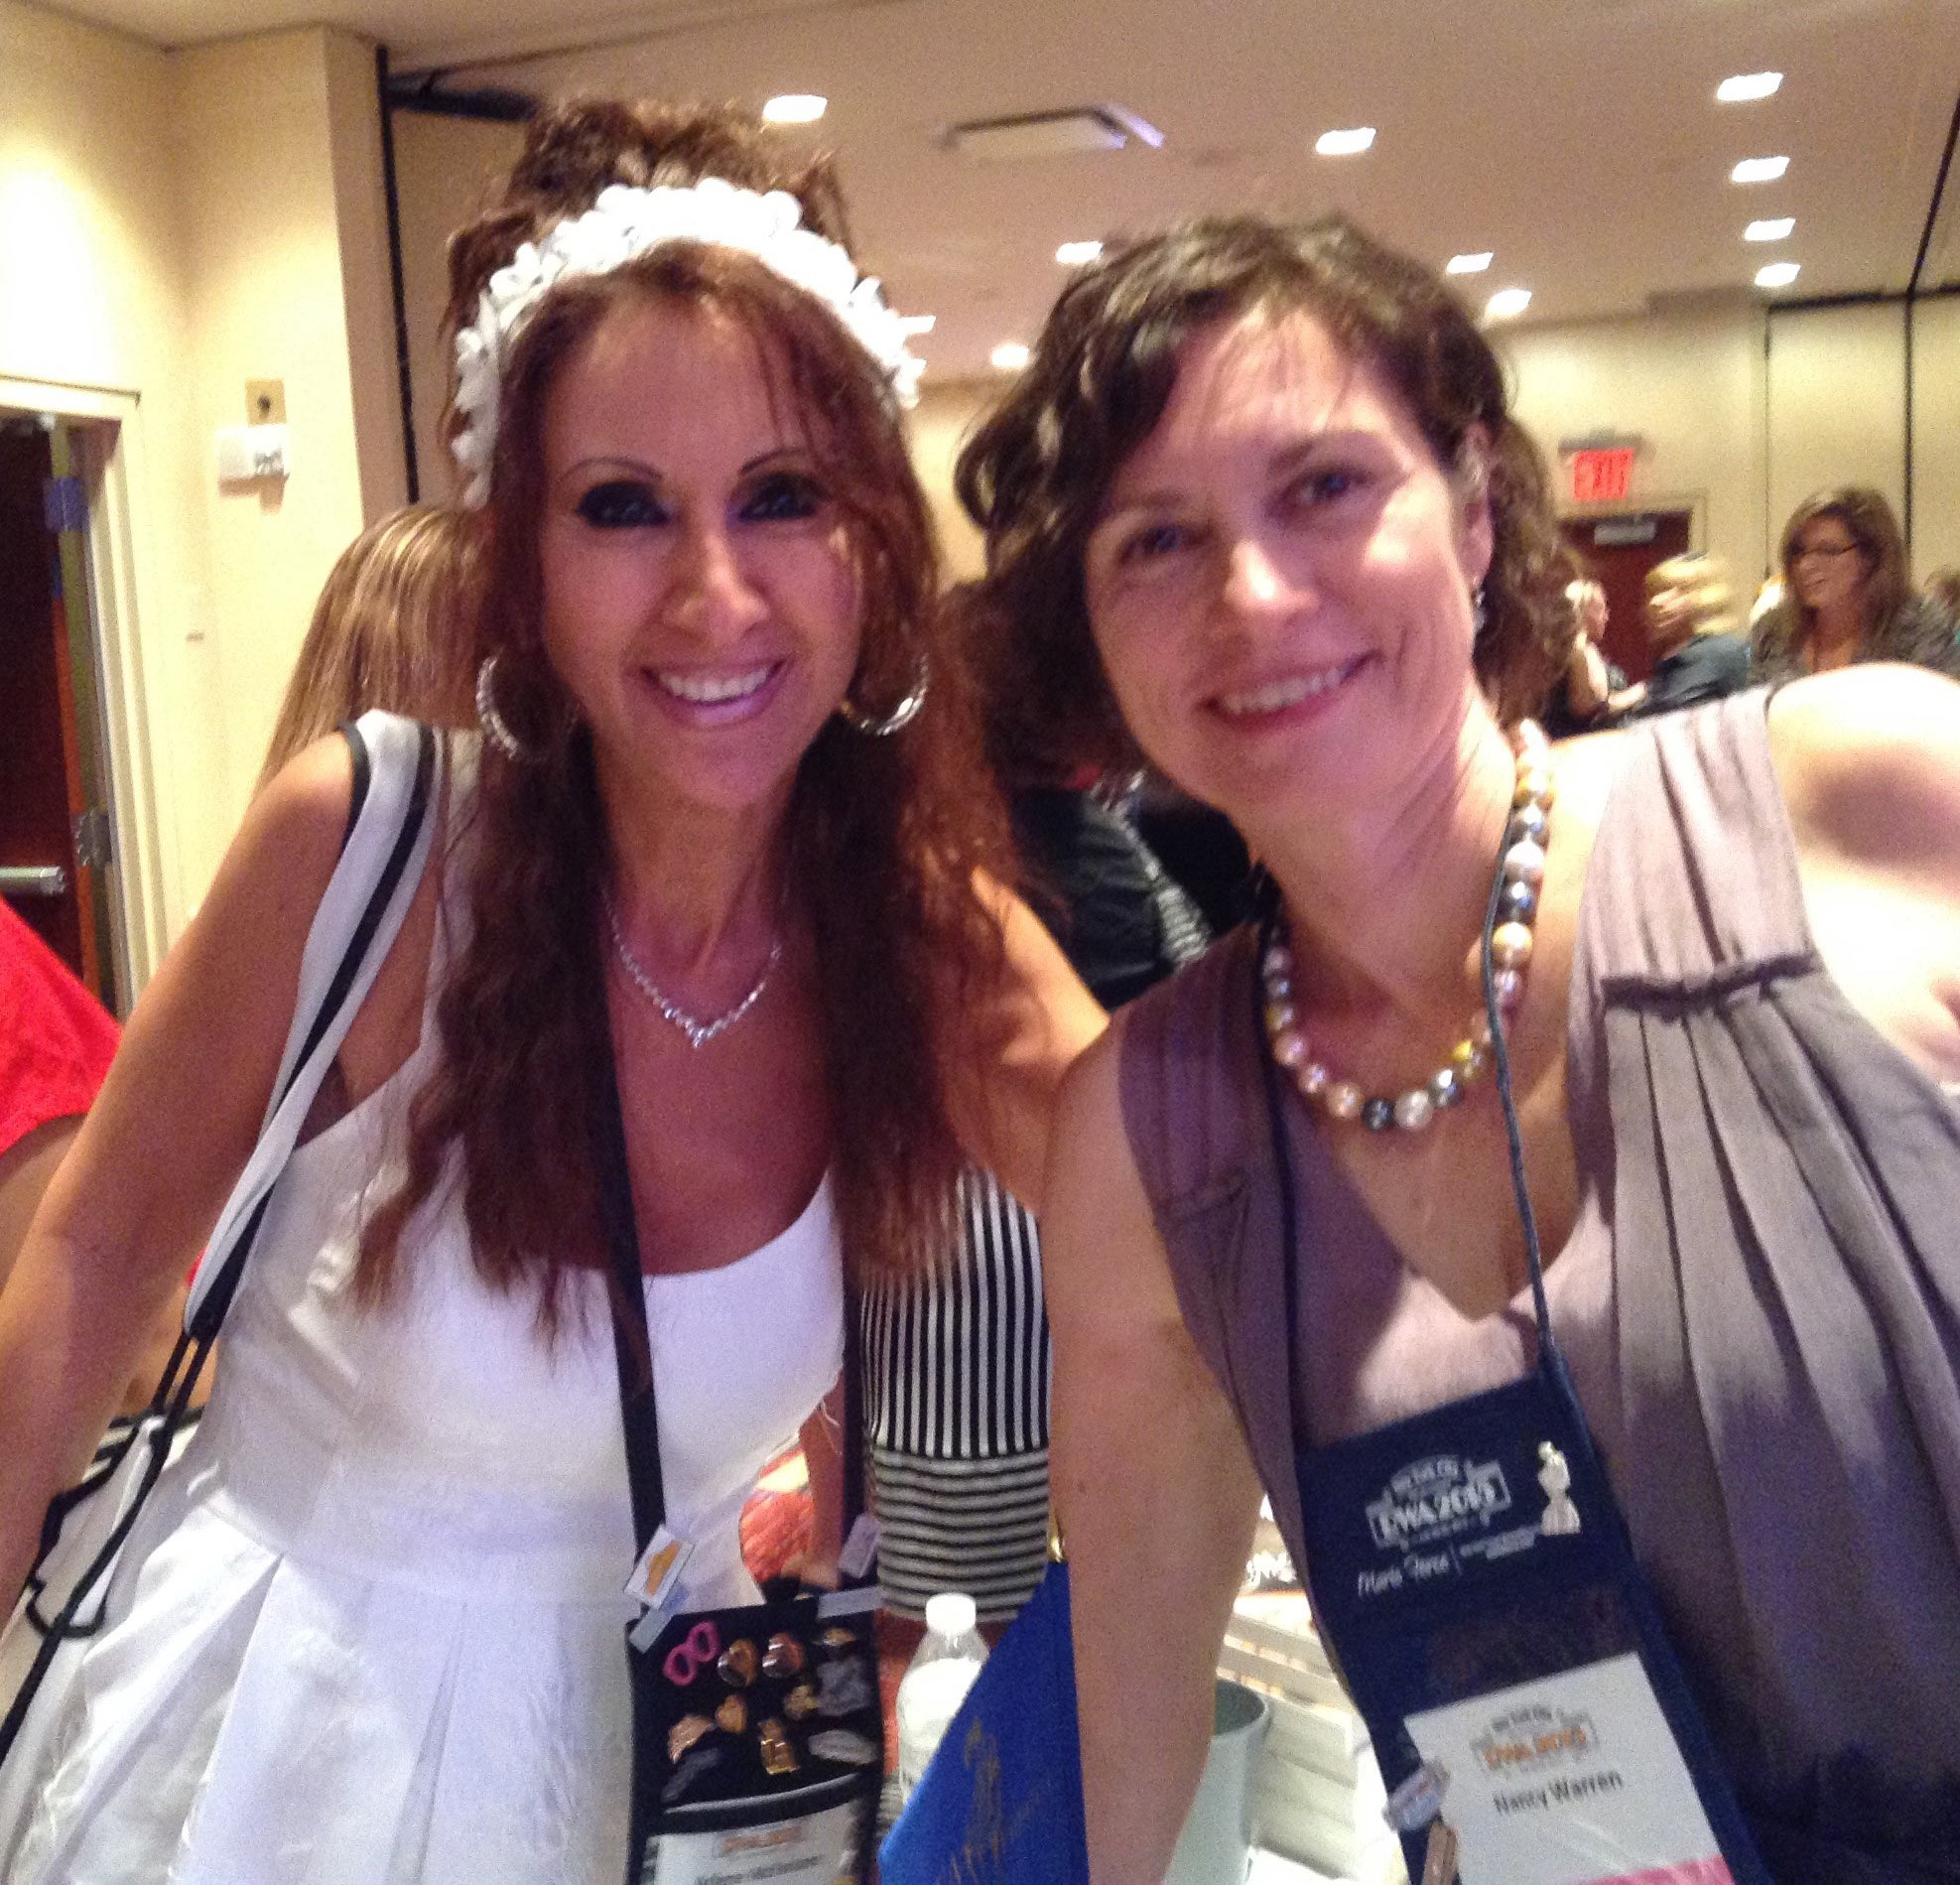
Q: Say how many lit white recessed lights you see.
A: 11